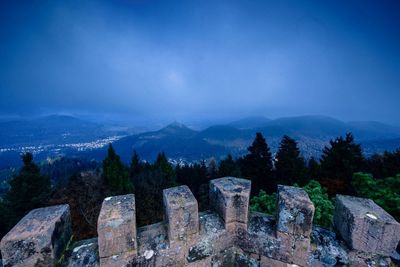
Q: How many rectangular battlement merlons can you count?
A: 6